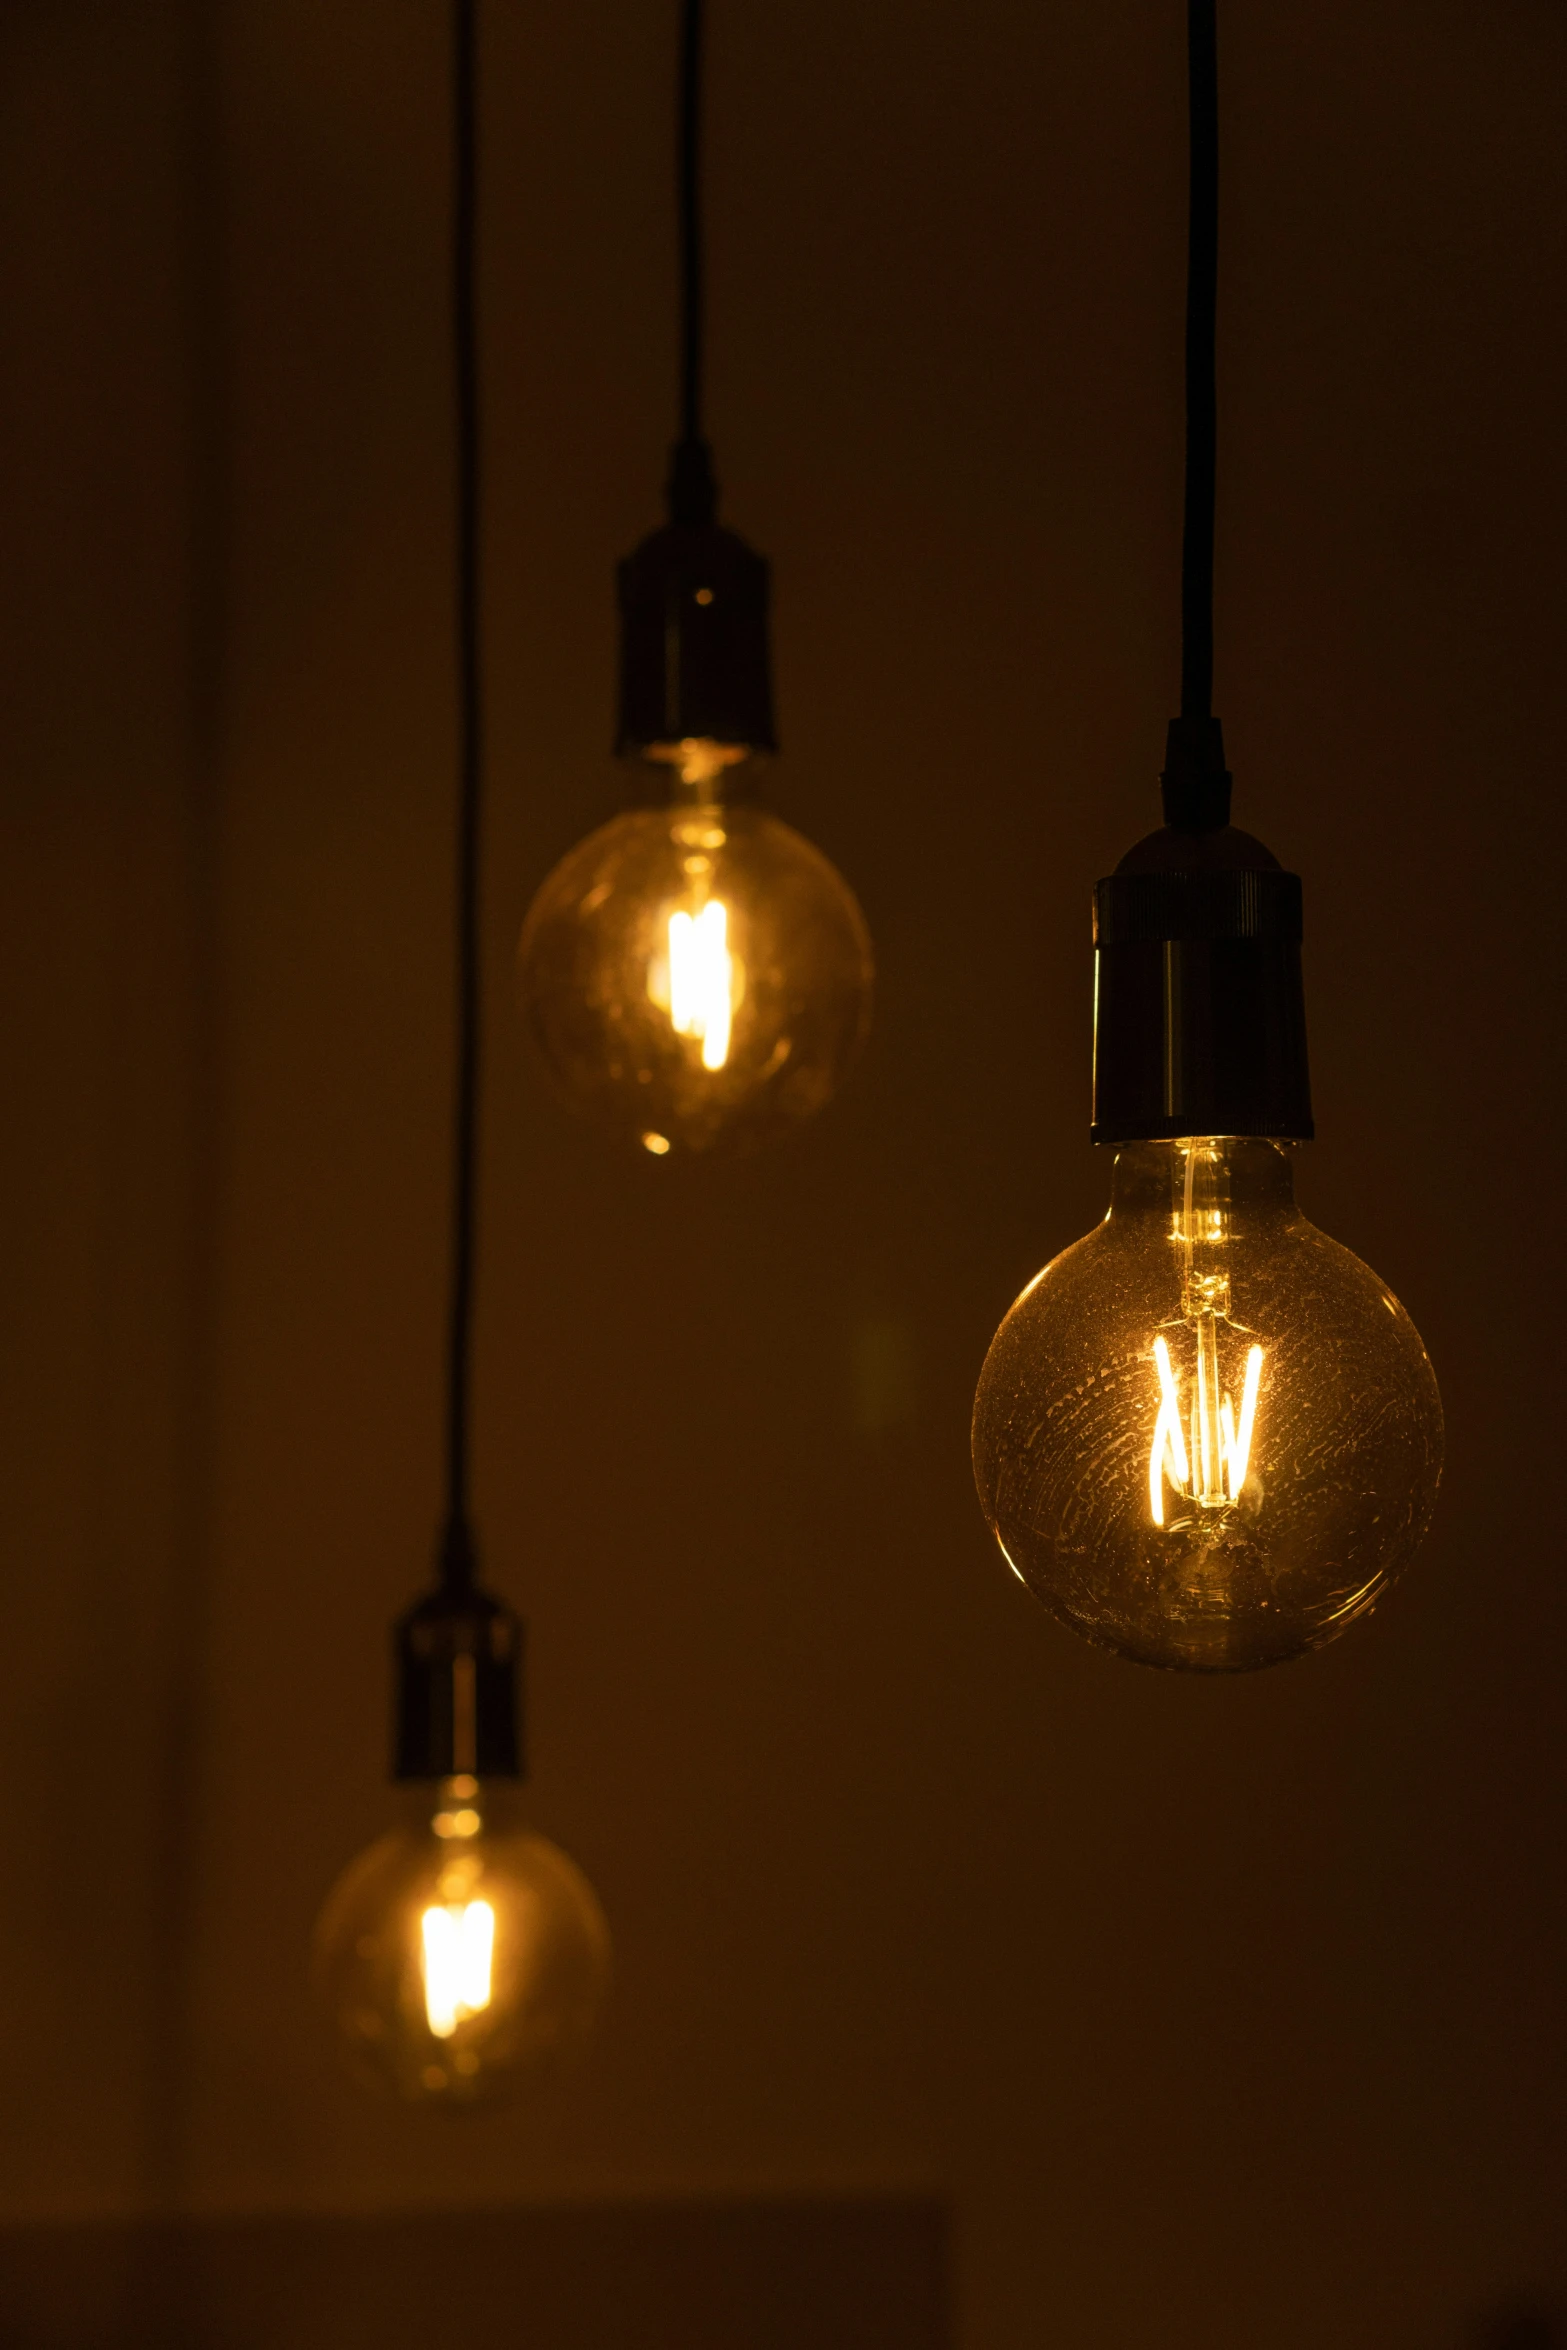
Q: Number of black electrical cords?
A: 3